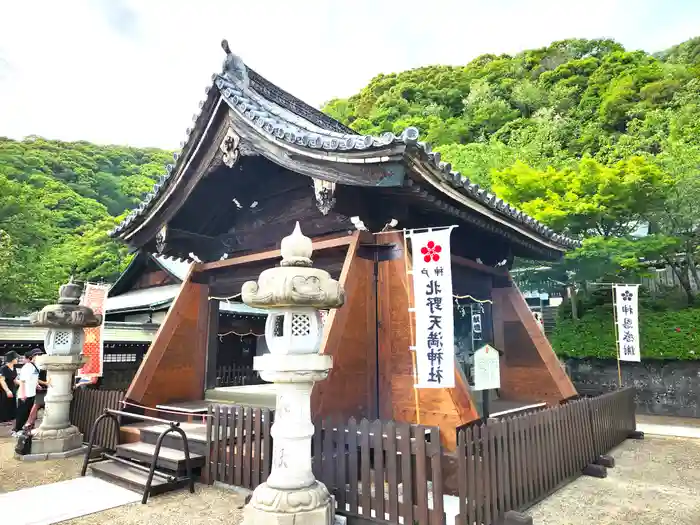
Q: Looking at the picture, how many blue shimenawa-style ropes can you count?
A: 0